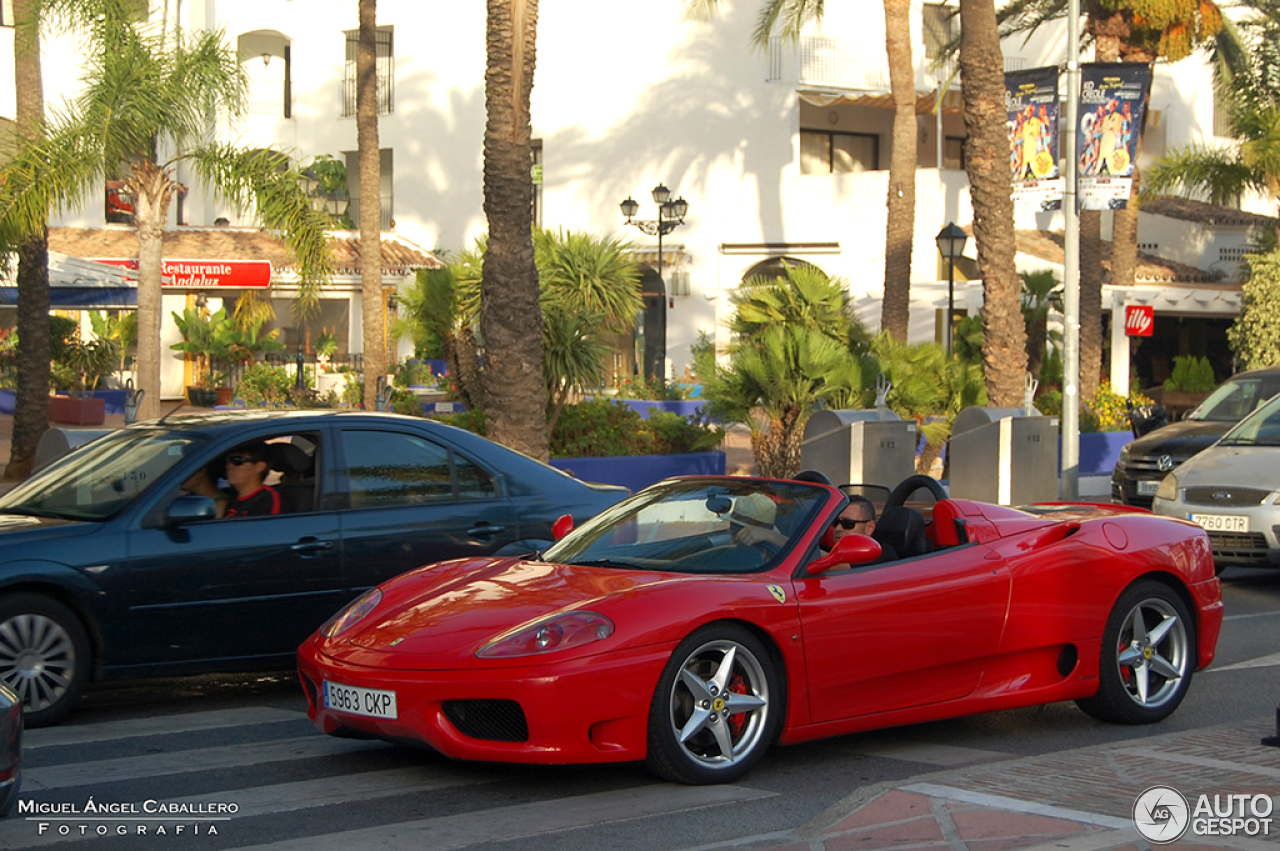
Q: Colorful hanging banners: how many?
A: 2